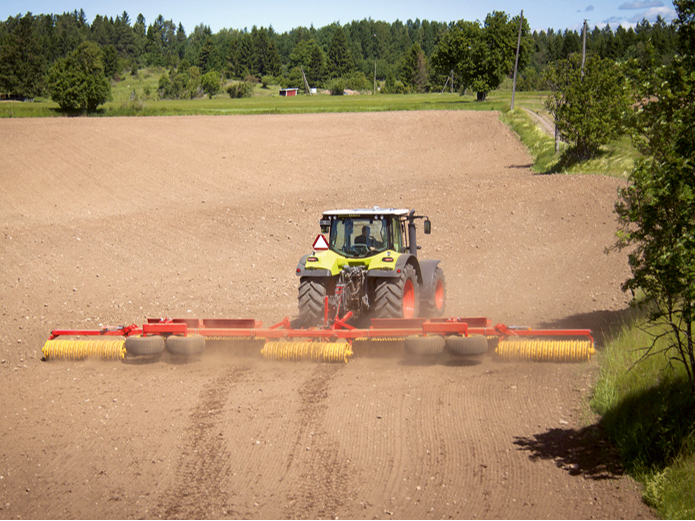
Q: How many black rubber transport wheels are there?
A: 4